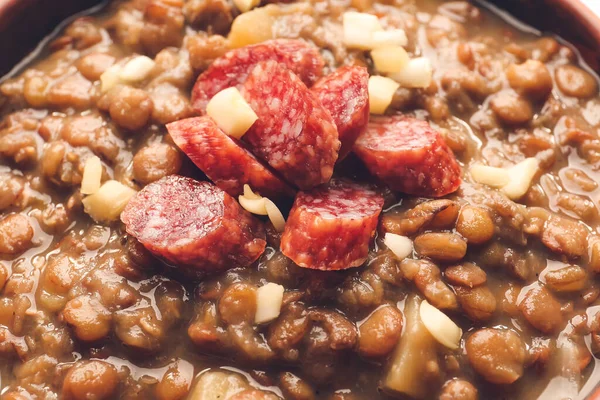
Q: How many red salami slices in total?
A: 7